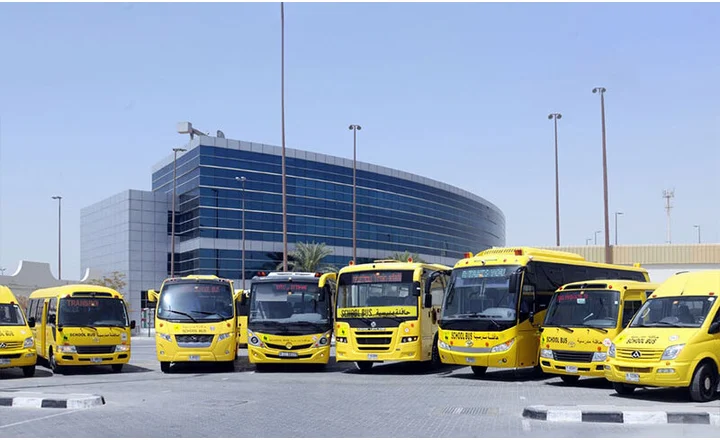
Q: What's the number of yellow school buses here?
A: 8